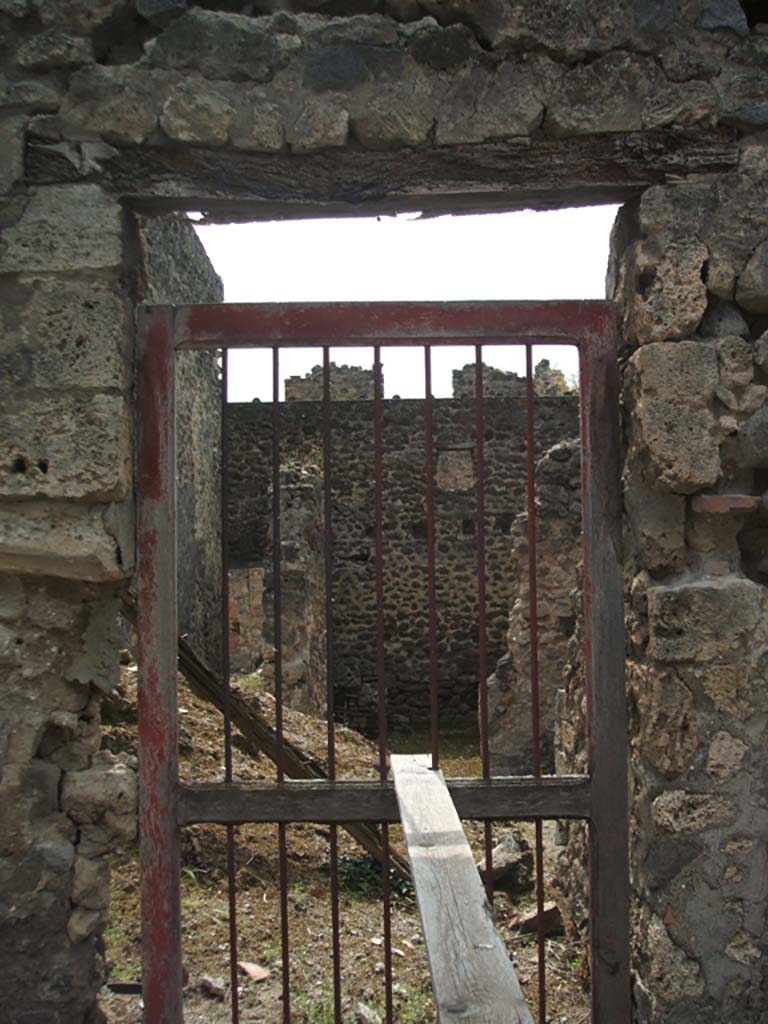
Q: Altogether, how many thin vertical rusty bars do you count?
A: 7